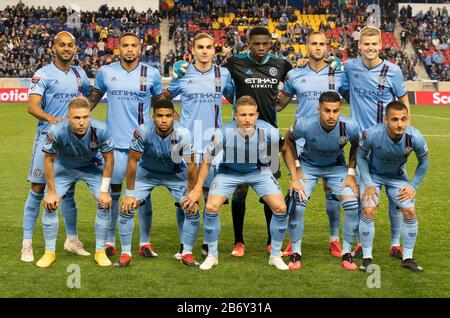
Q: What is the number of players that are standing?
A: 6